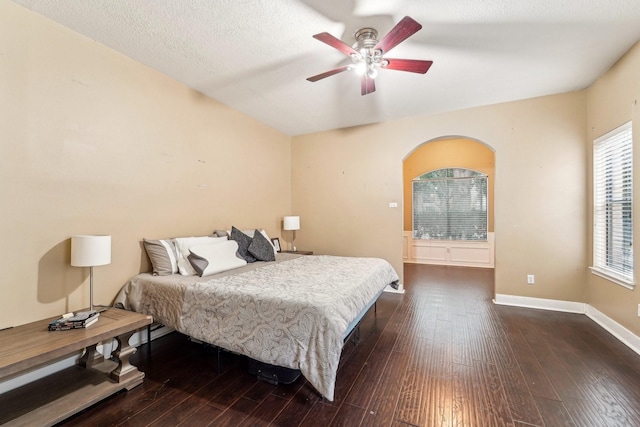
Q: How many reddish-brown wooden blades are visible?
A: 5